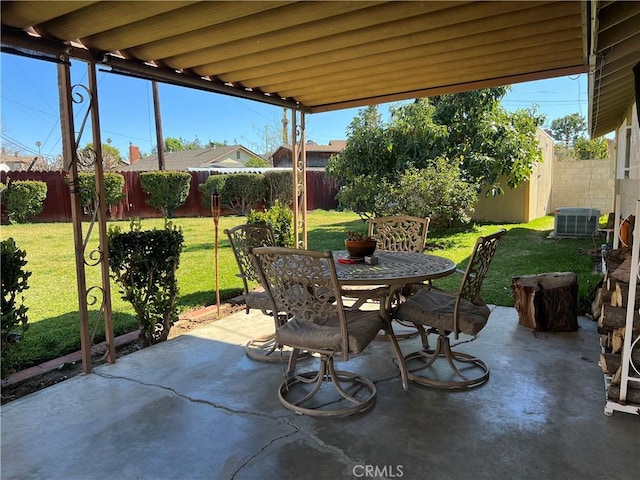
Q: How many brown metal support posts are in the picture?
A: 4